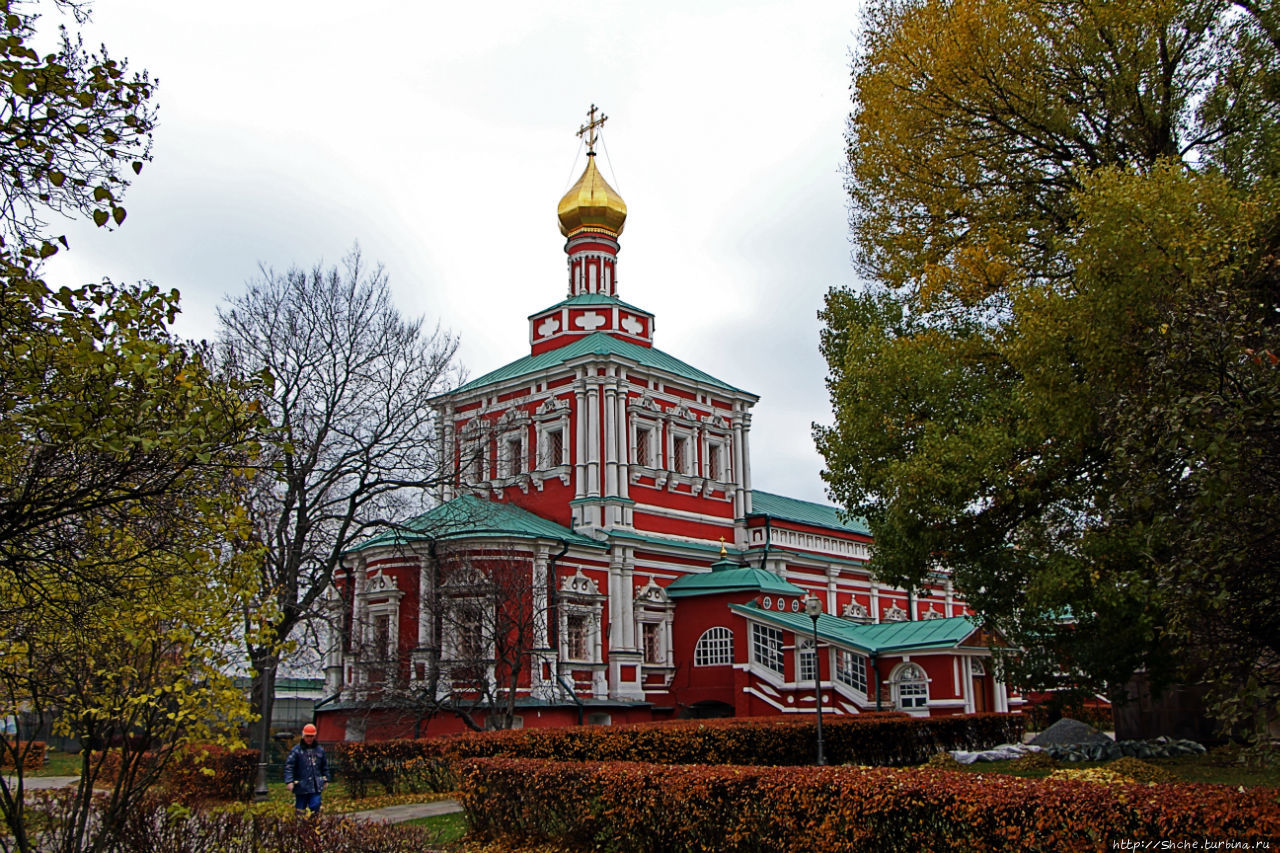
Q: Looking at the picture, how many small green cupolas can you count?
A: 1